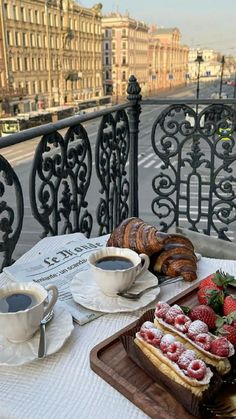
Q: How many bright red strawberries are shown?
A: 5